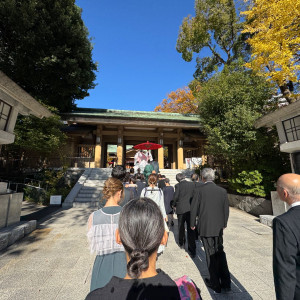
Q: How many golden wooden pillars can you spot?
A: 4